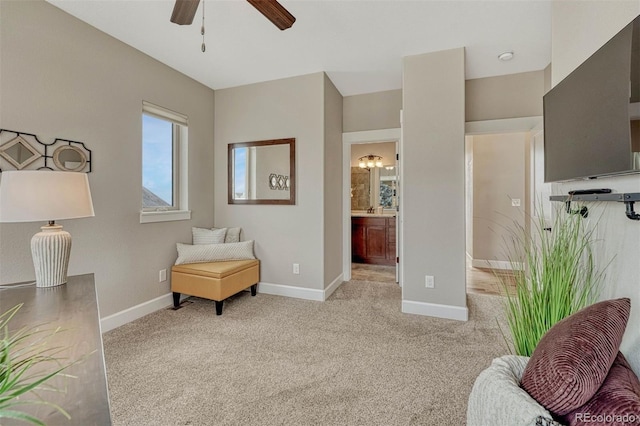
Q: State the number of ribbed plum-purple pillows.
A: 2